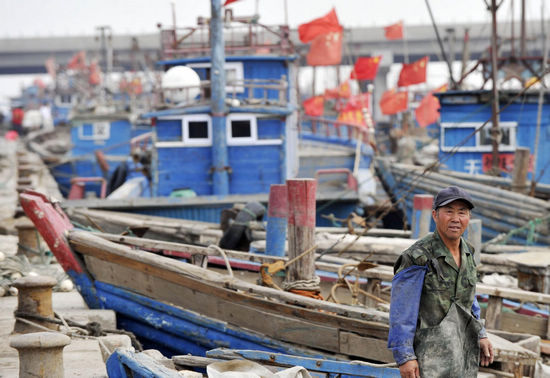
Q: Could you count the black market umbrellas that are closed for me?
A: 0